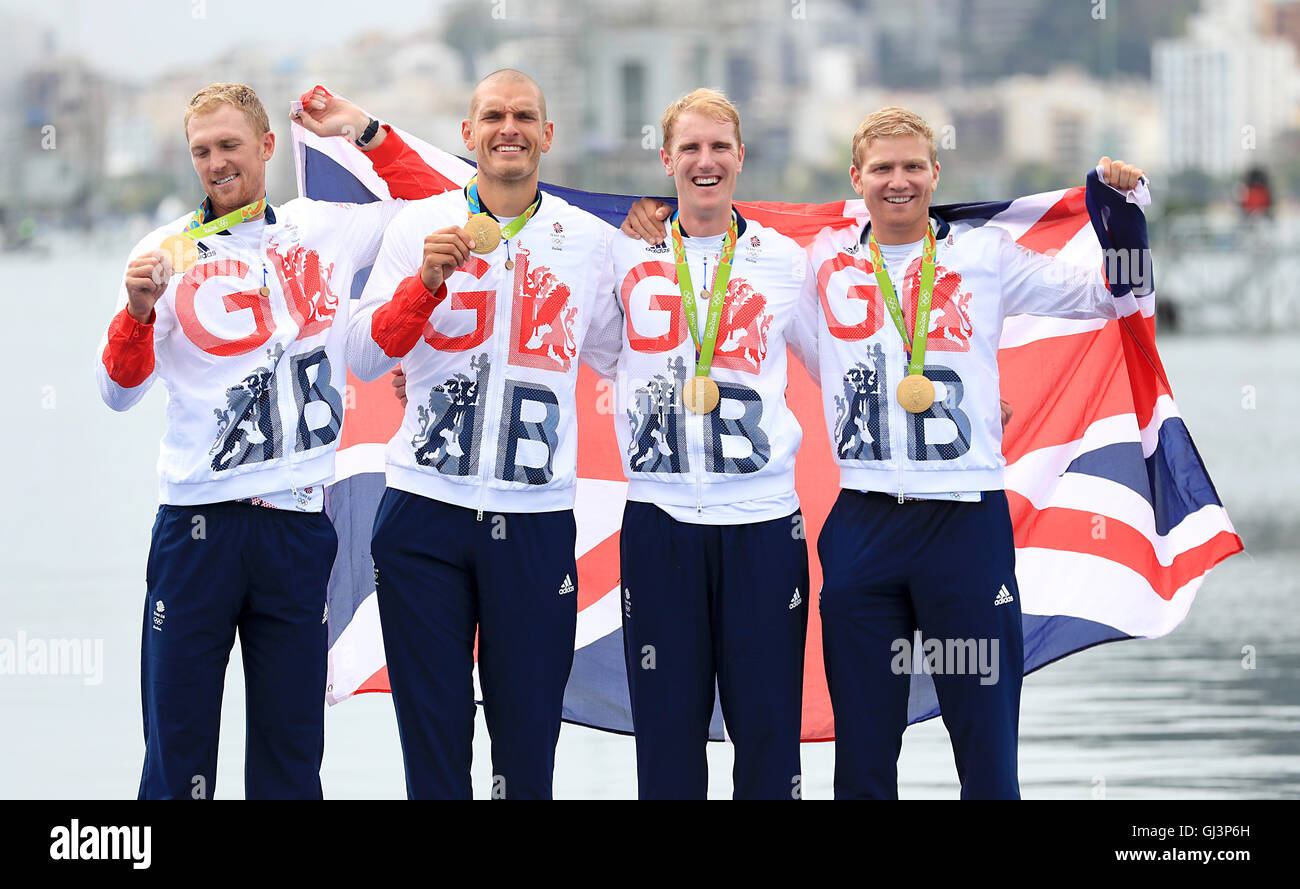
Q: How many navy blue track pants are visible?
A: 4